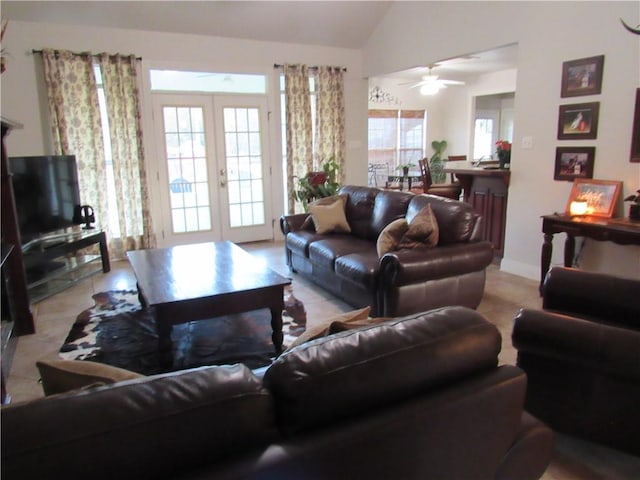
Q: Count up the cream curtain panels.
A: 4